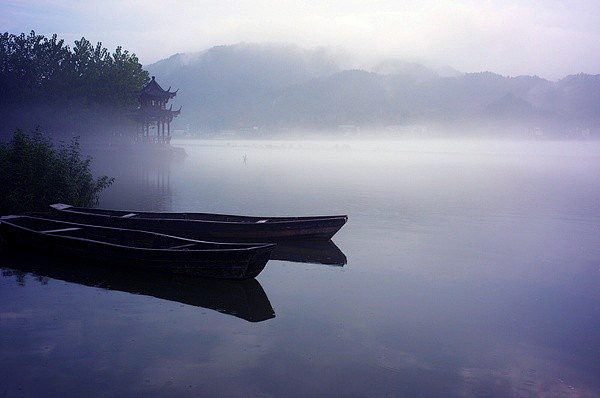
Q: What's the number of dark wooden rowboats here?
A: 2